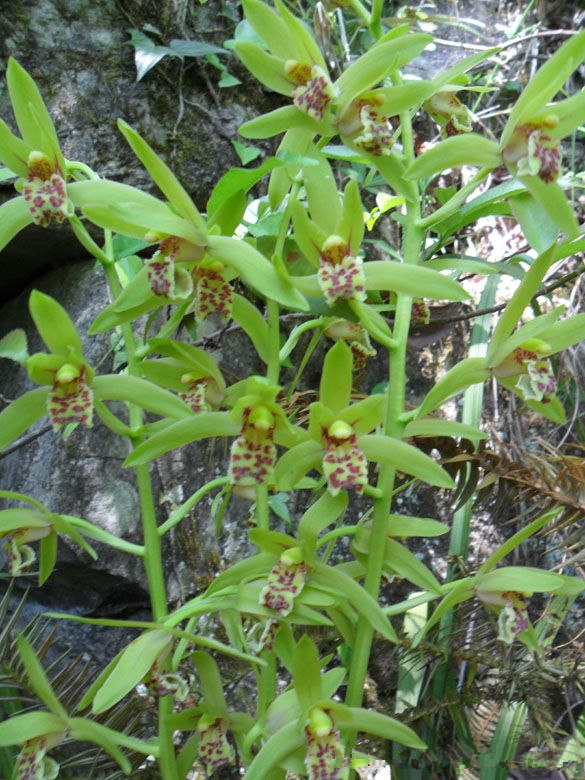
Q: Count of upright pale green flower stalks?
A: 3